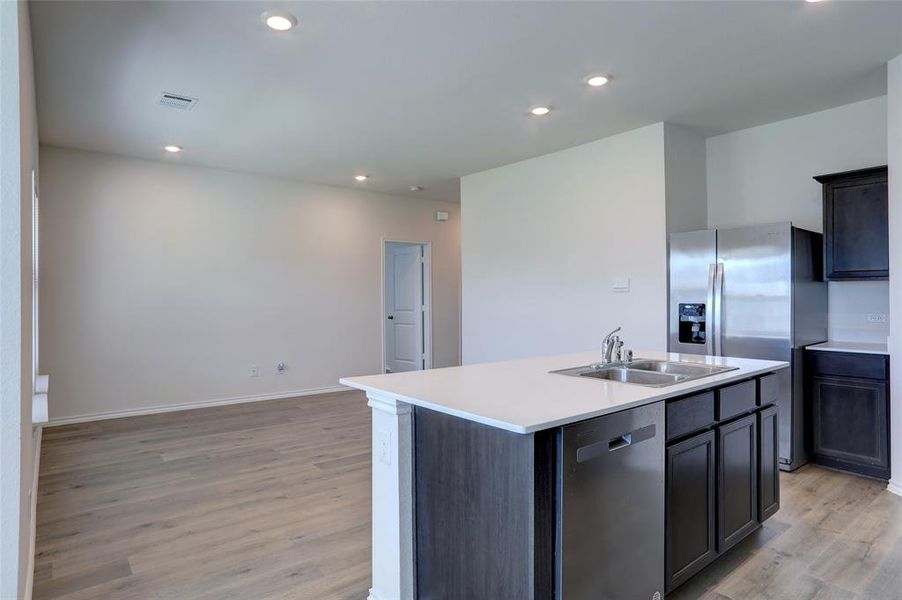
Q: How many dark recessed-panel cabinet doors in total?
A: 5